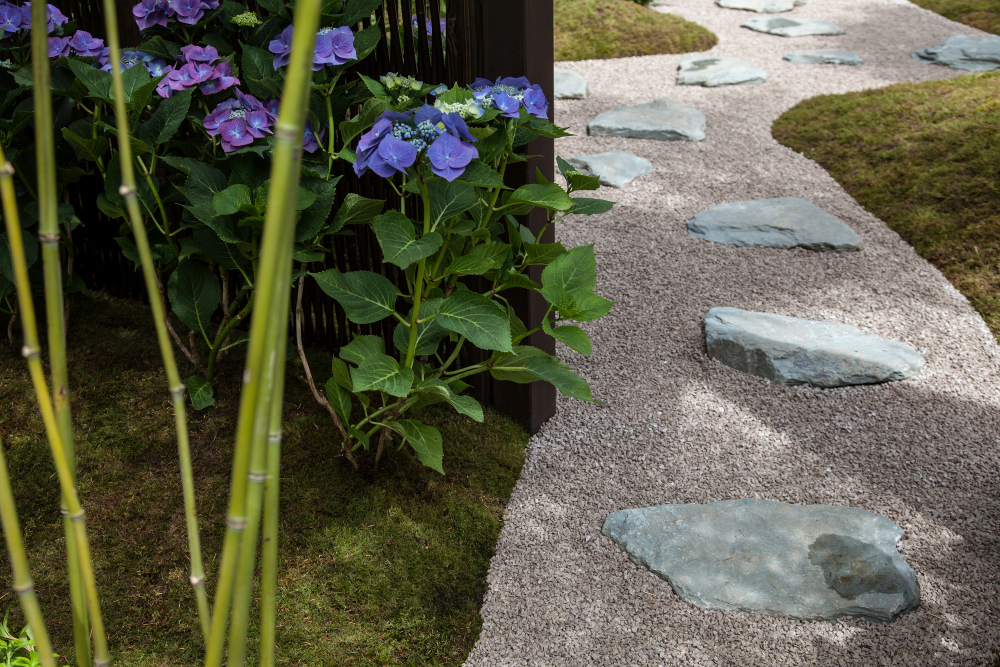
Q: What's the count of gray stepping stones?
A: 11